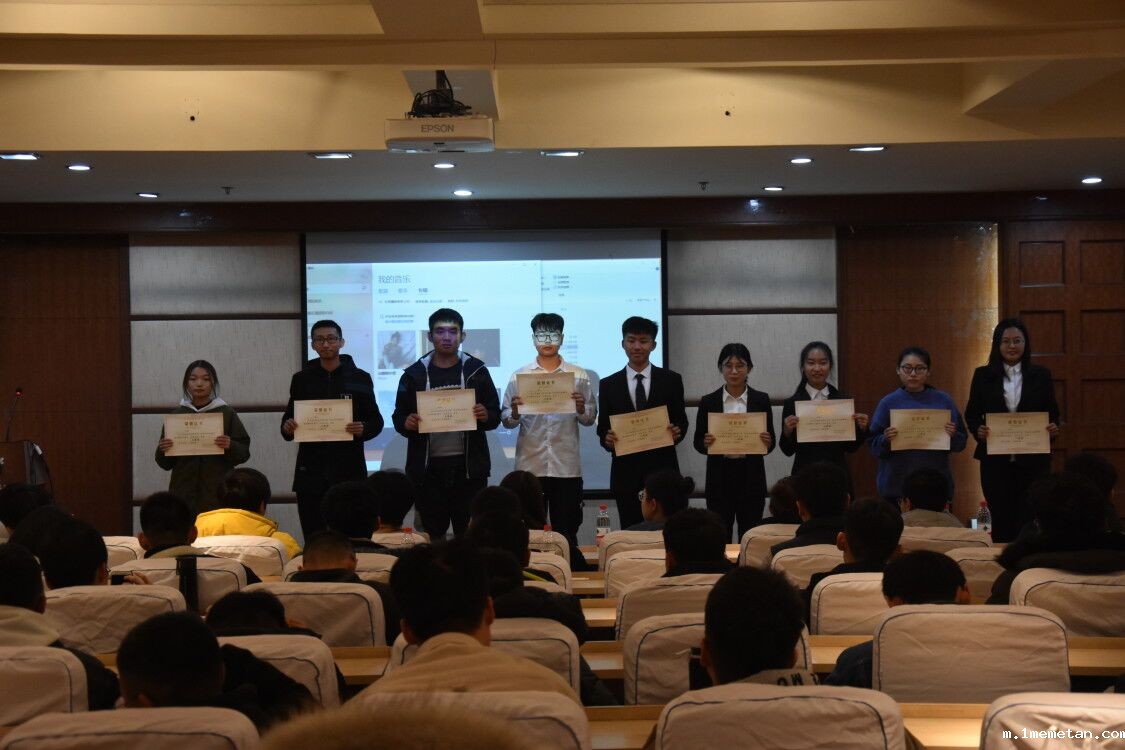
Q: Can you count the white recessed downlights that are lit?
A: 11